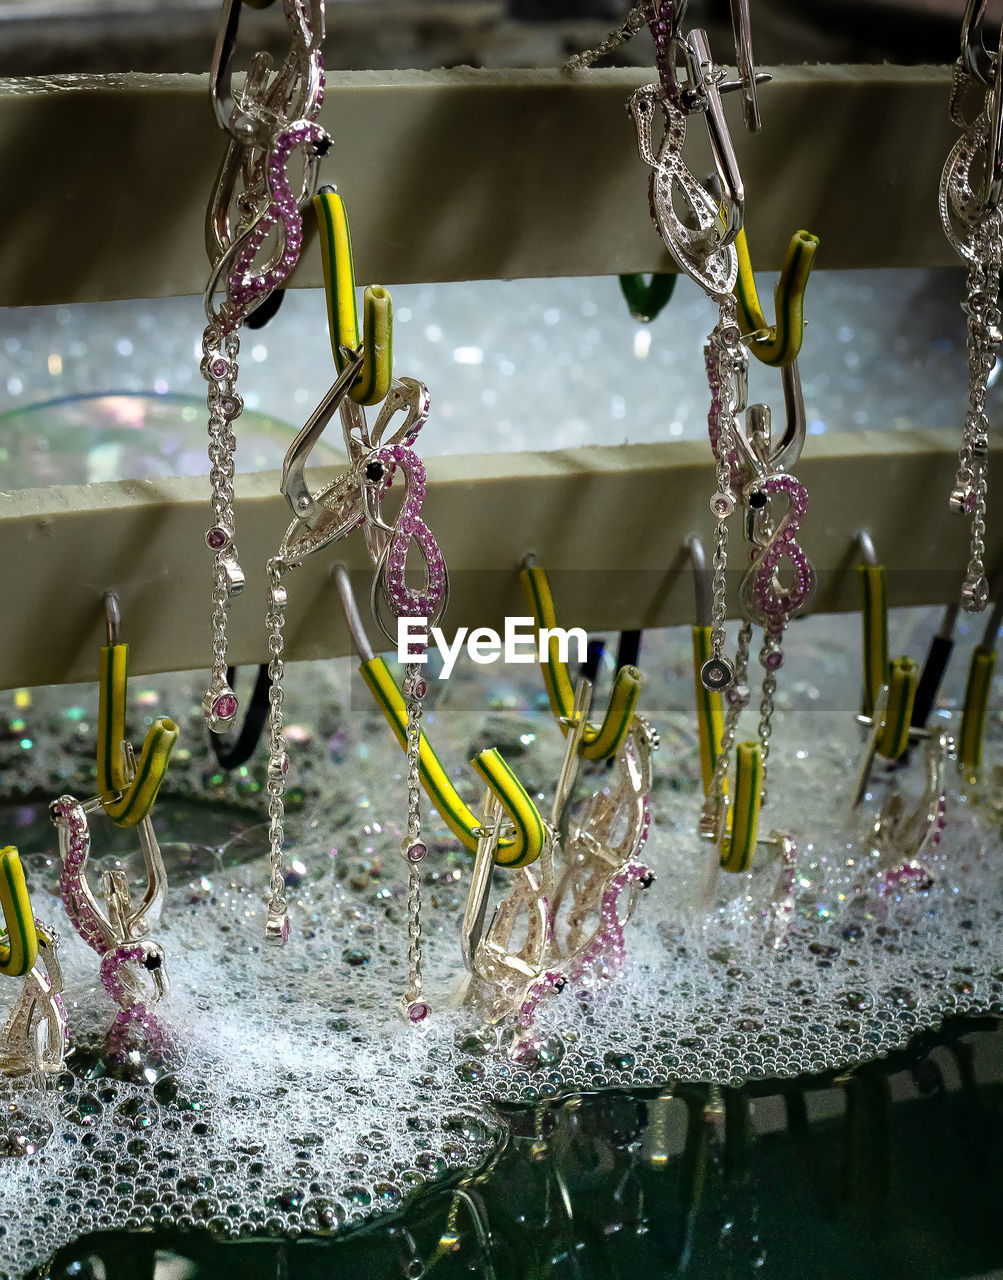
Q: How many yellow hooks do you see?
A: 9